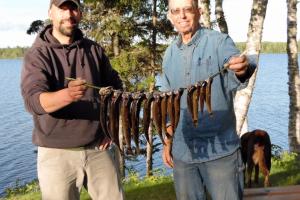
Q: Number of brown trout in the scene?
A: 13